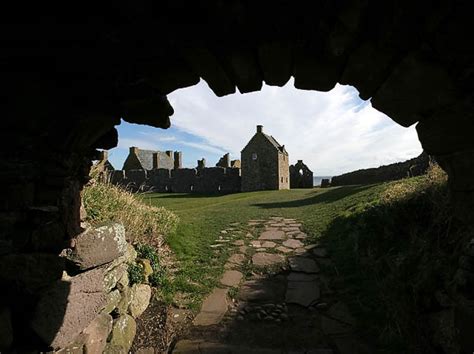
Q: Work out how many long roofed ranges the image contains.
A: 1